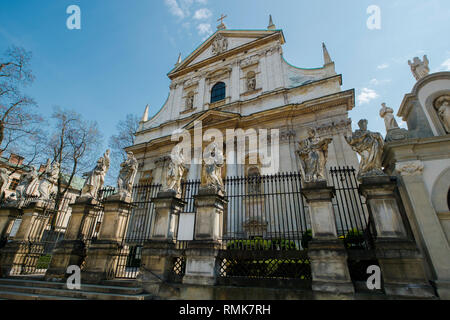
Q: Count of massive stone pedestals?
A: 8